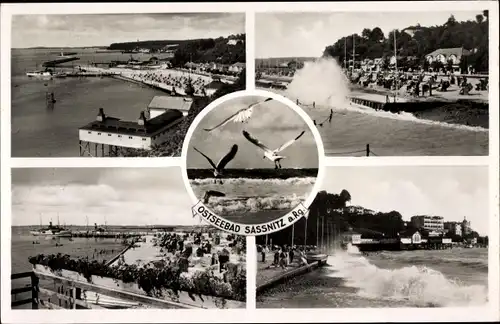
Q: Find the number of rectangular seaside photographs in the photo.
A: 4